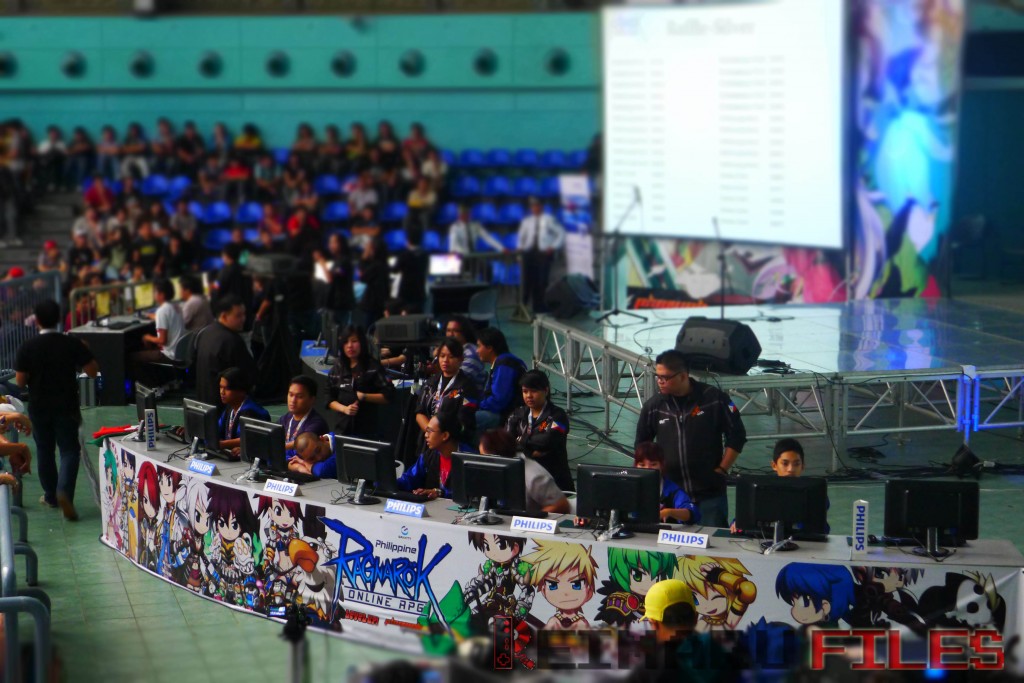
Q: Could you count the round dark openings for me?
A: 9